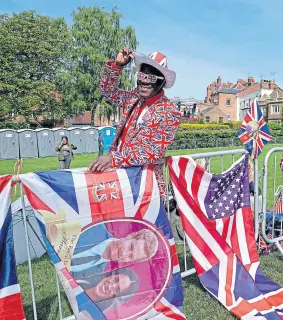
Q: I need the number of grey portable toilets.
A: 6